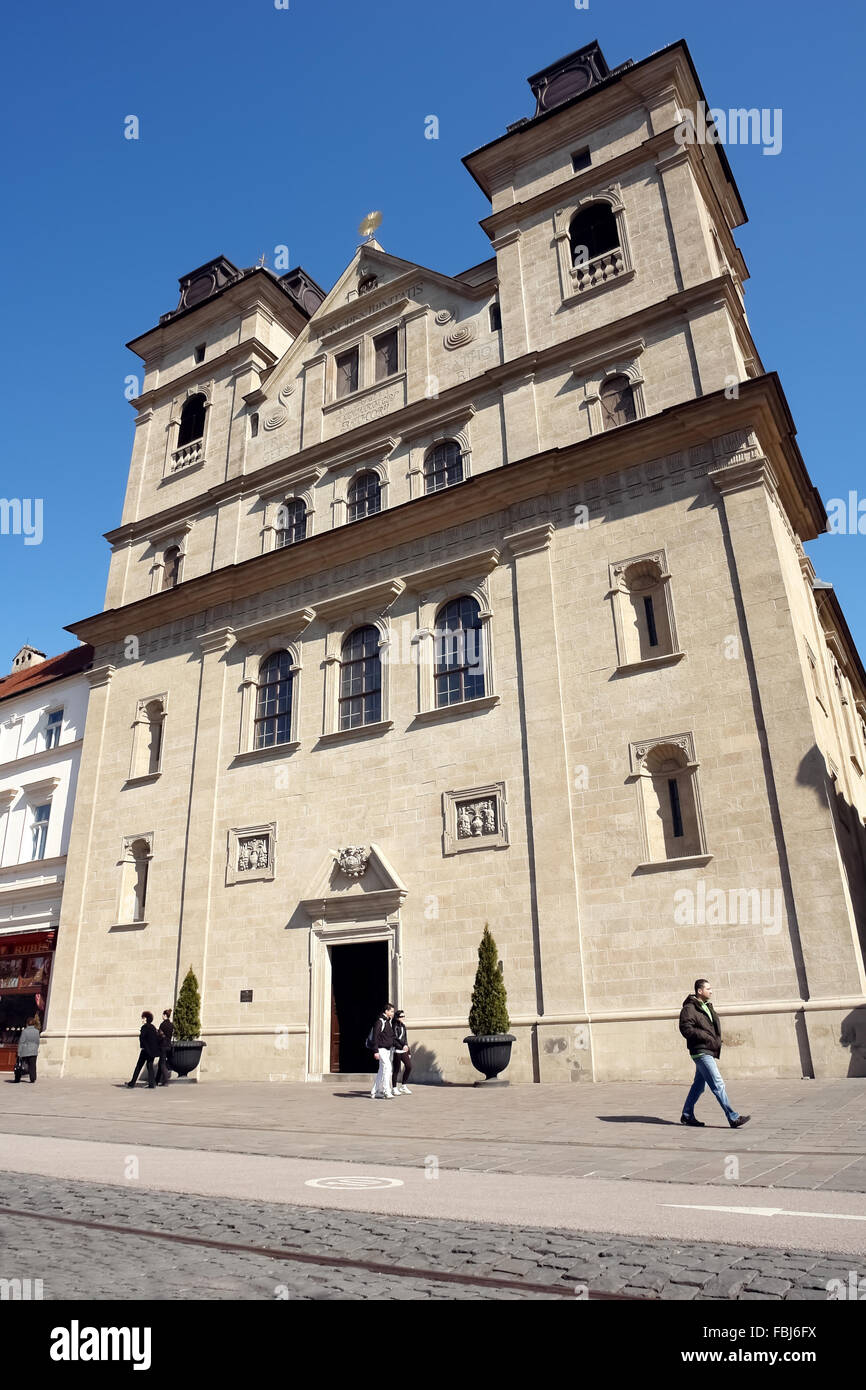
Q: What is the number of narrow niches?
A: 4